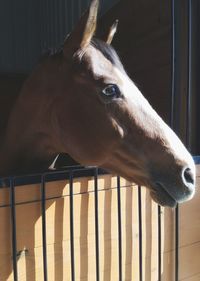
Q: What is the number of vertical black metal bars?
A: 8